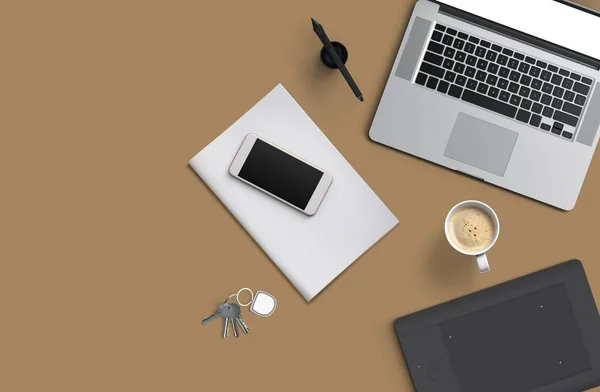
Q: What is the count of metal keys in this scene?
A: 4